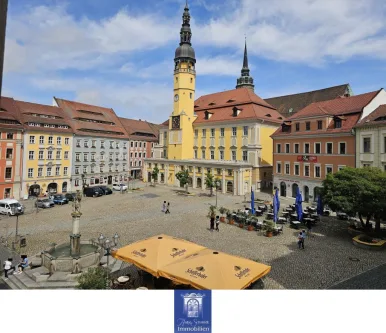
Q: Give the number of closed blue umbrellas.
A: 4